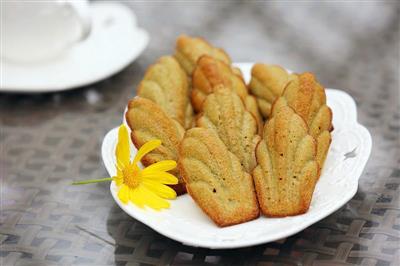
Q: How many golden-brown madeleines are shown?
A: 9